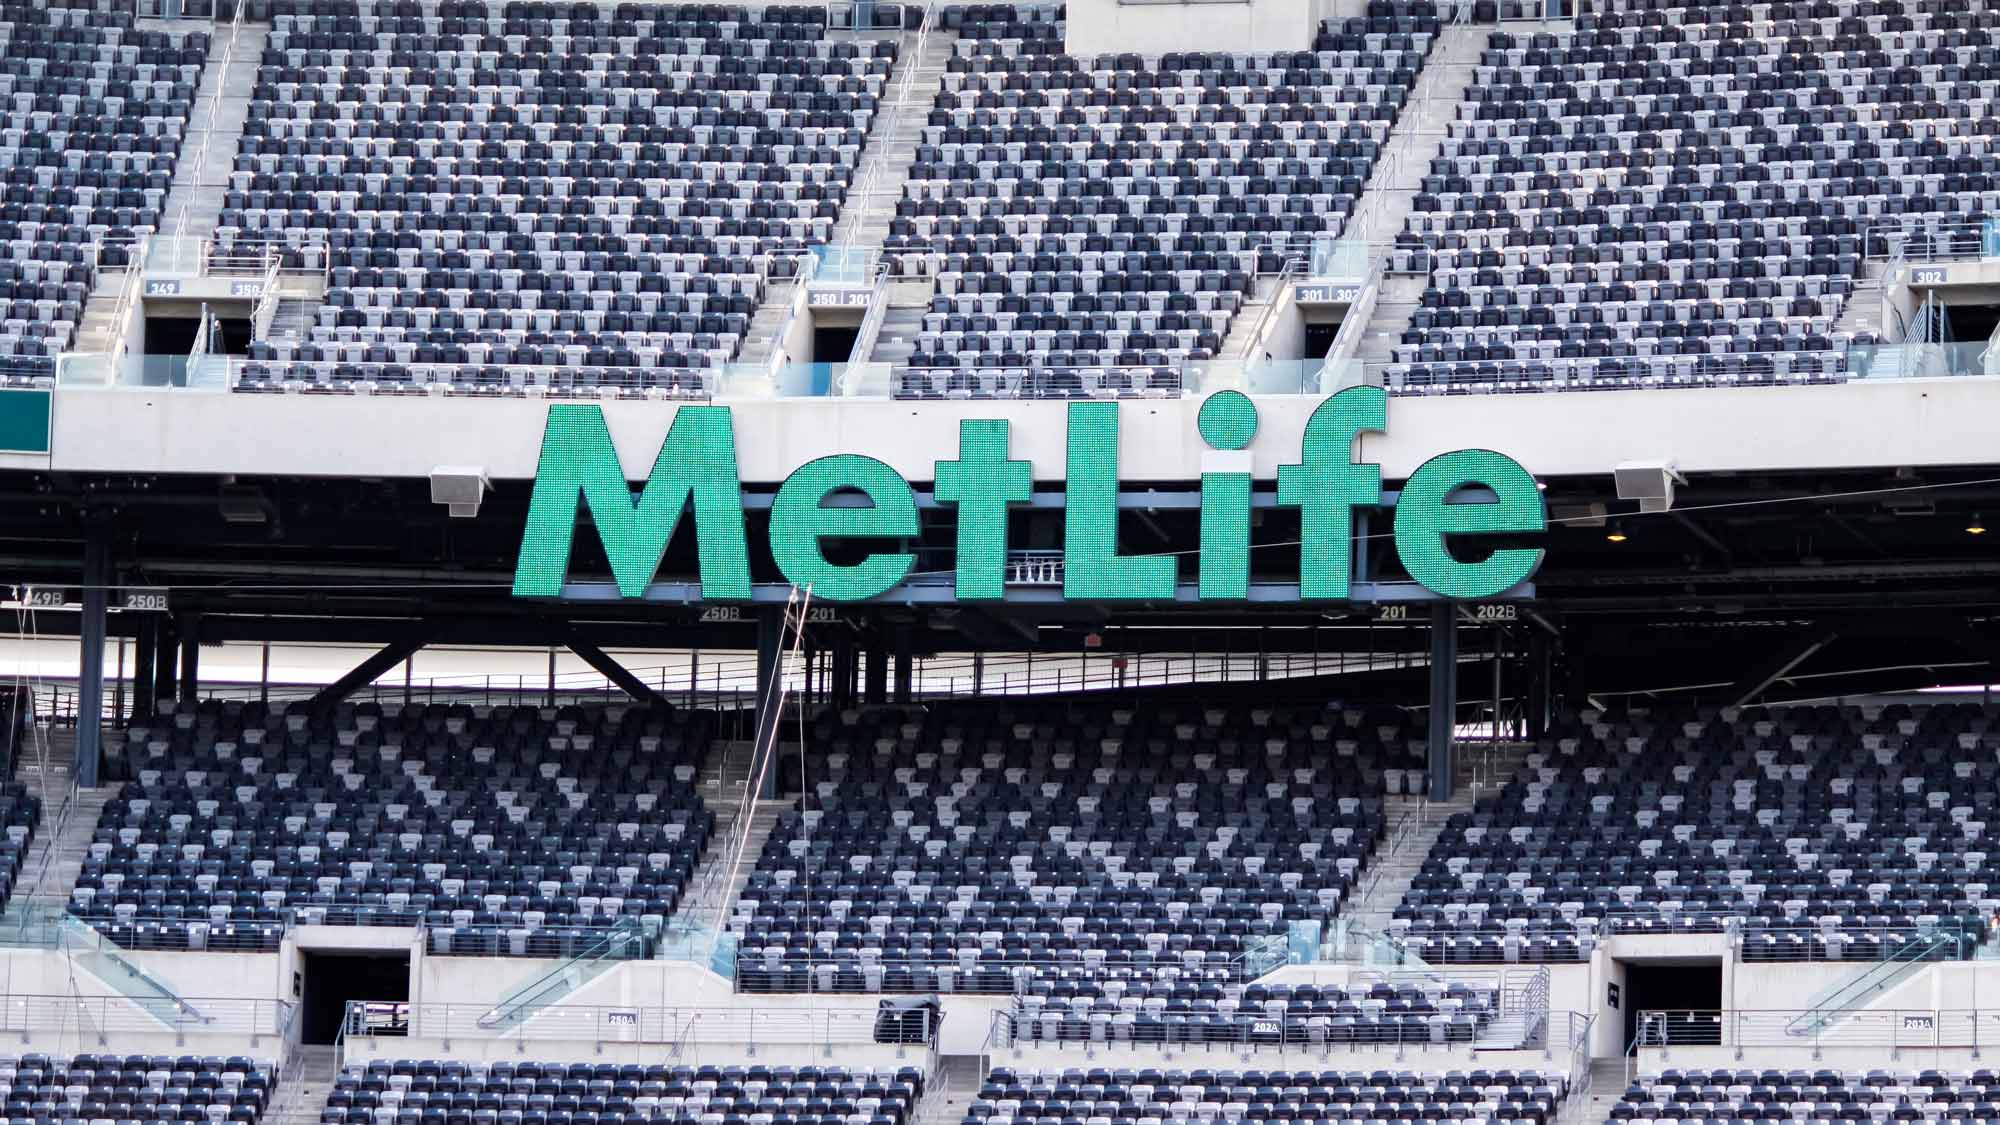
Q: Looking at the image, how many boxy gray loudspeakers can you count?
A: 2